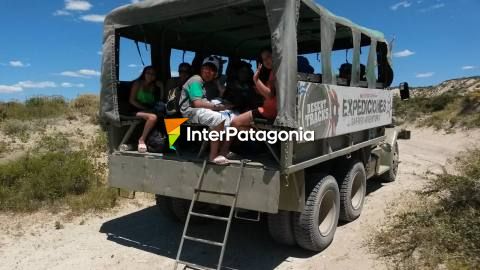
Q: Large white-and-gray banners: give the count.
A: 1